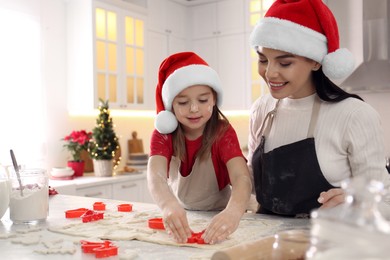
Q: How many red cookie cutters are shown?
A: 8